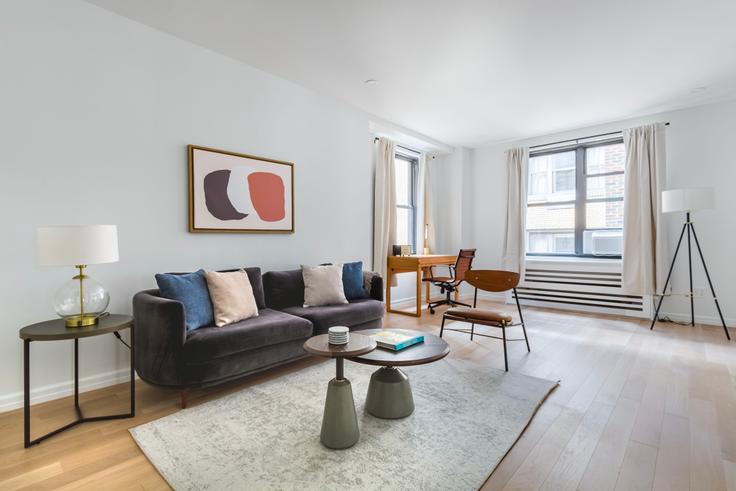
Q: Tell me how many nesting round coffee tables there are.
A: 2